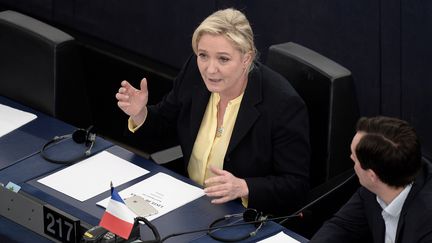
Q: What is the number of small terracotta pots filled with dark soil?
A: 0